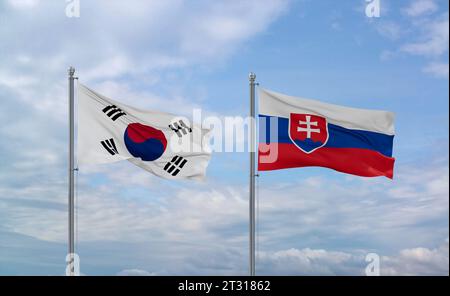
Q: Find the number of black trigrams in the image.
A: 4